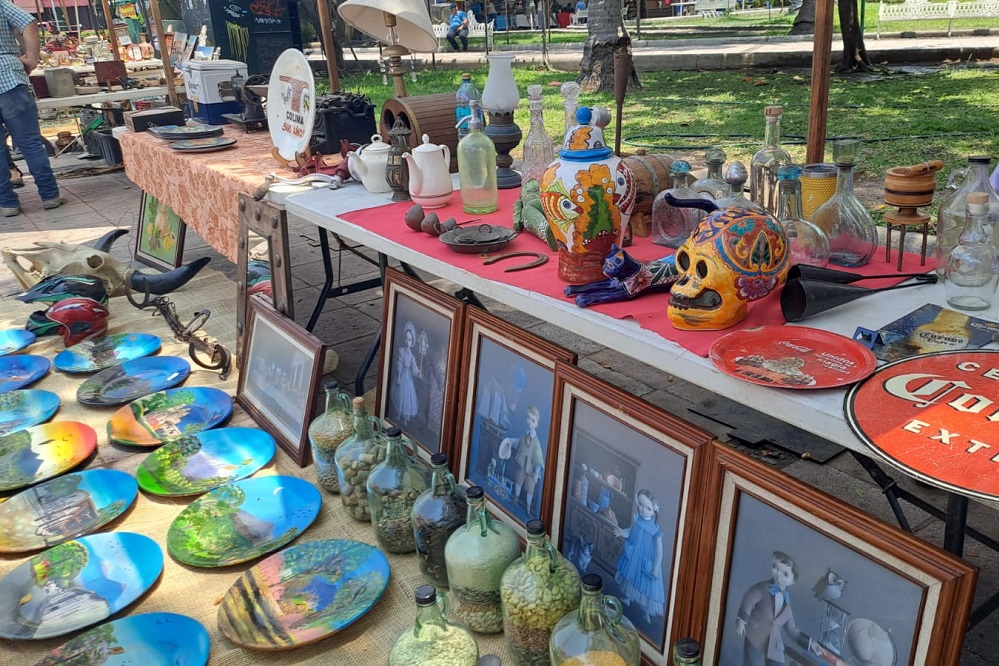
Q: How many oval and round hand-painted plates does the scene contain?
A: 13